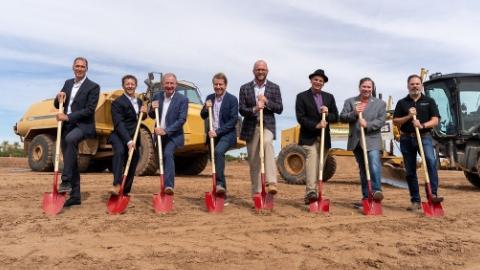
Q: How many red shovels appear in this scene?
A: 8